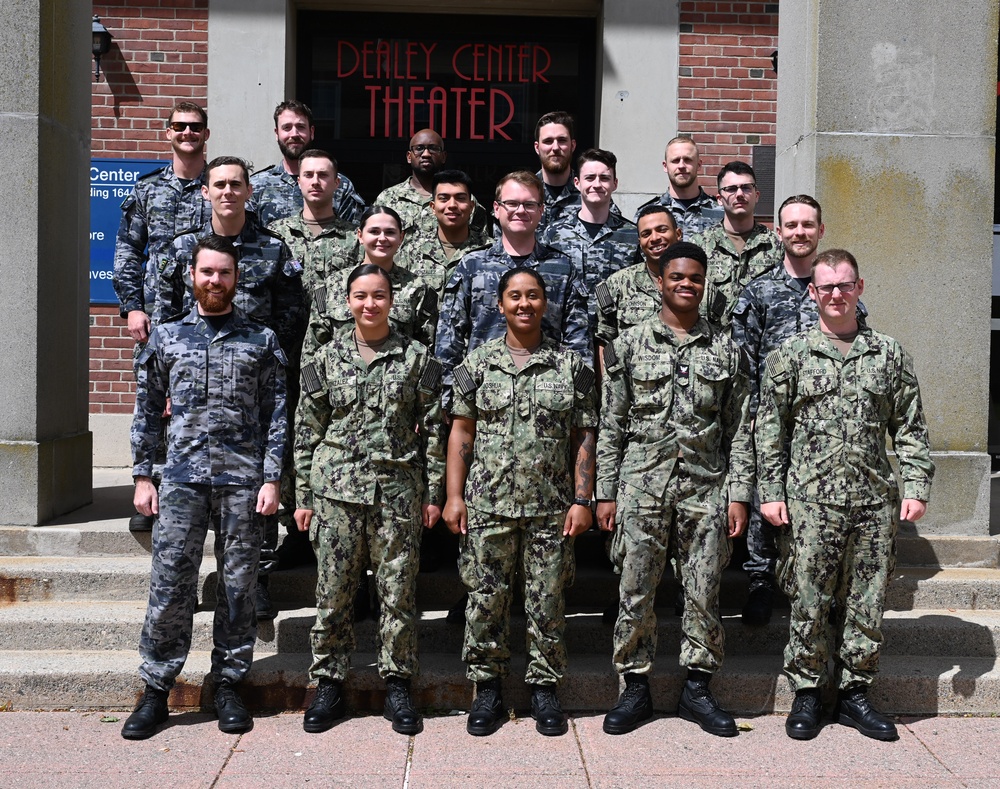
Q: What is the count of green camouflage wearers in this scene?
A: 10